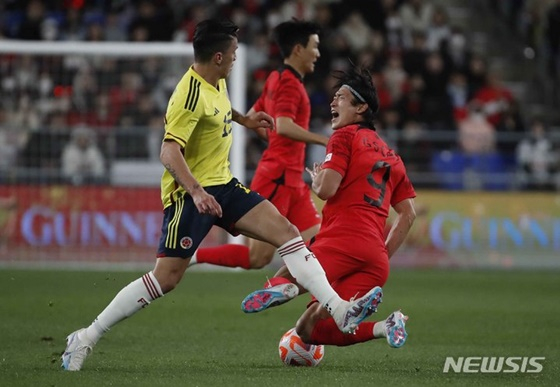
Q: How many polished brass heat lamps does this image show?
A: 0